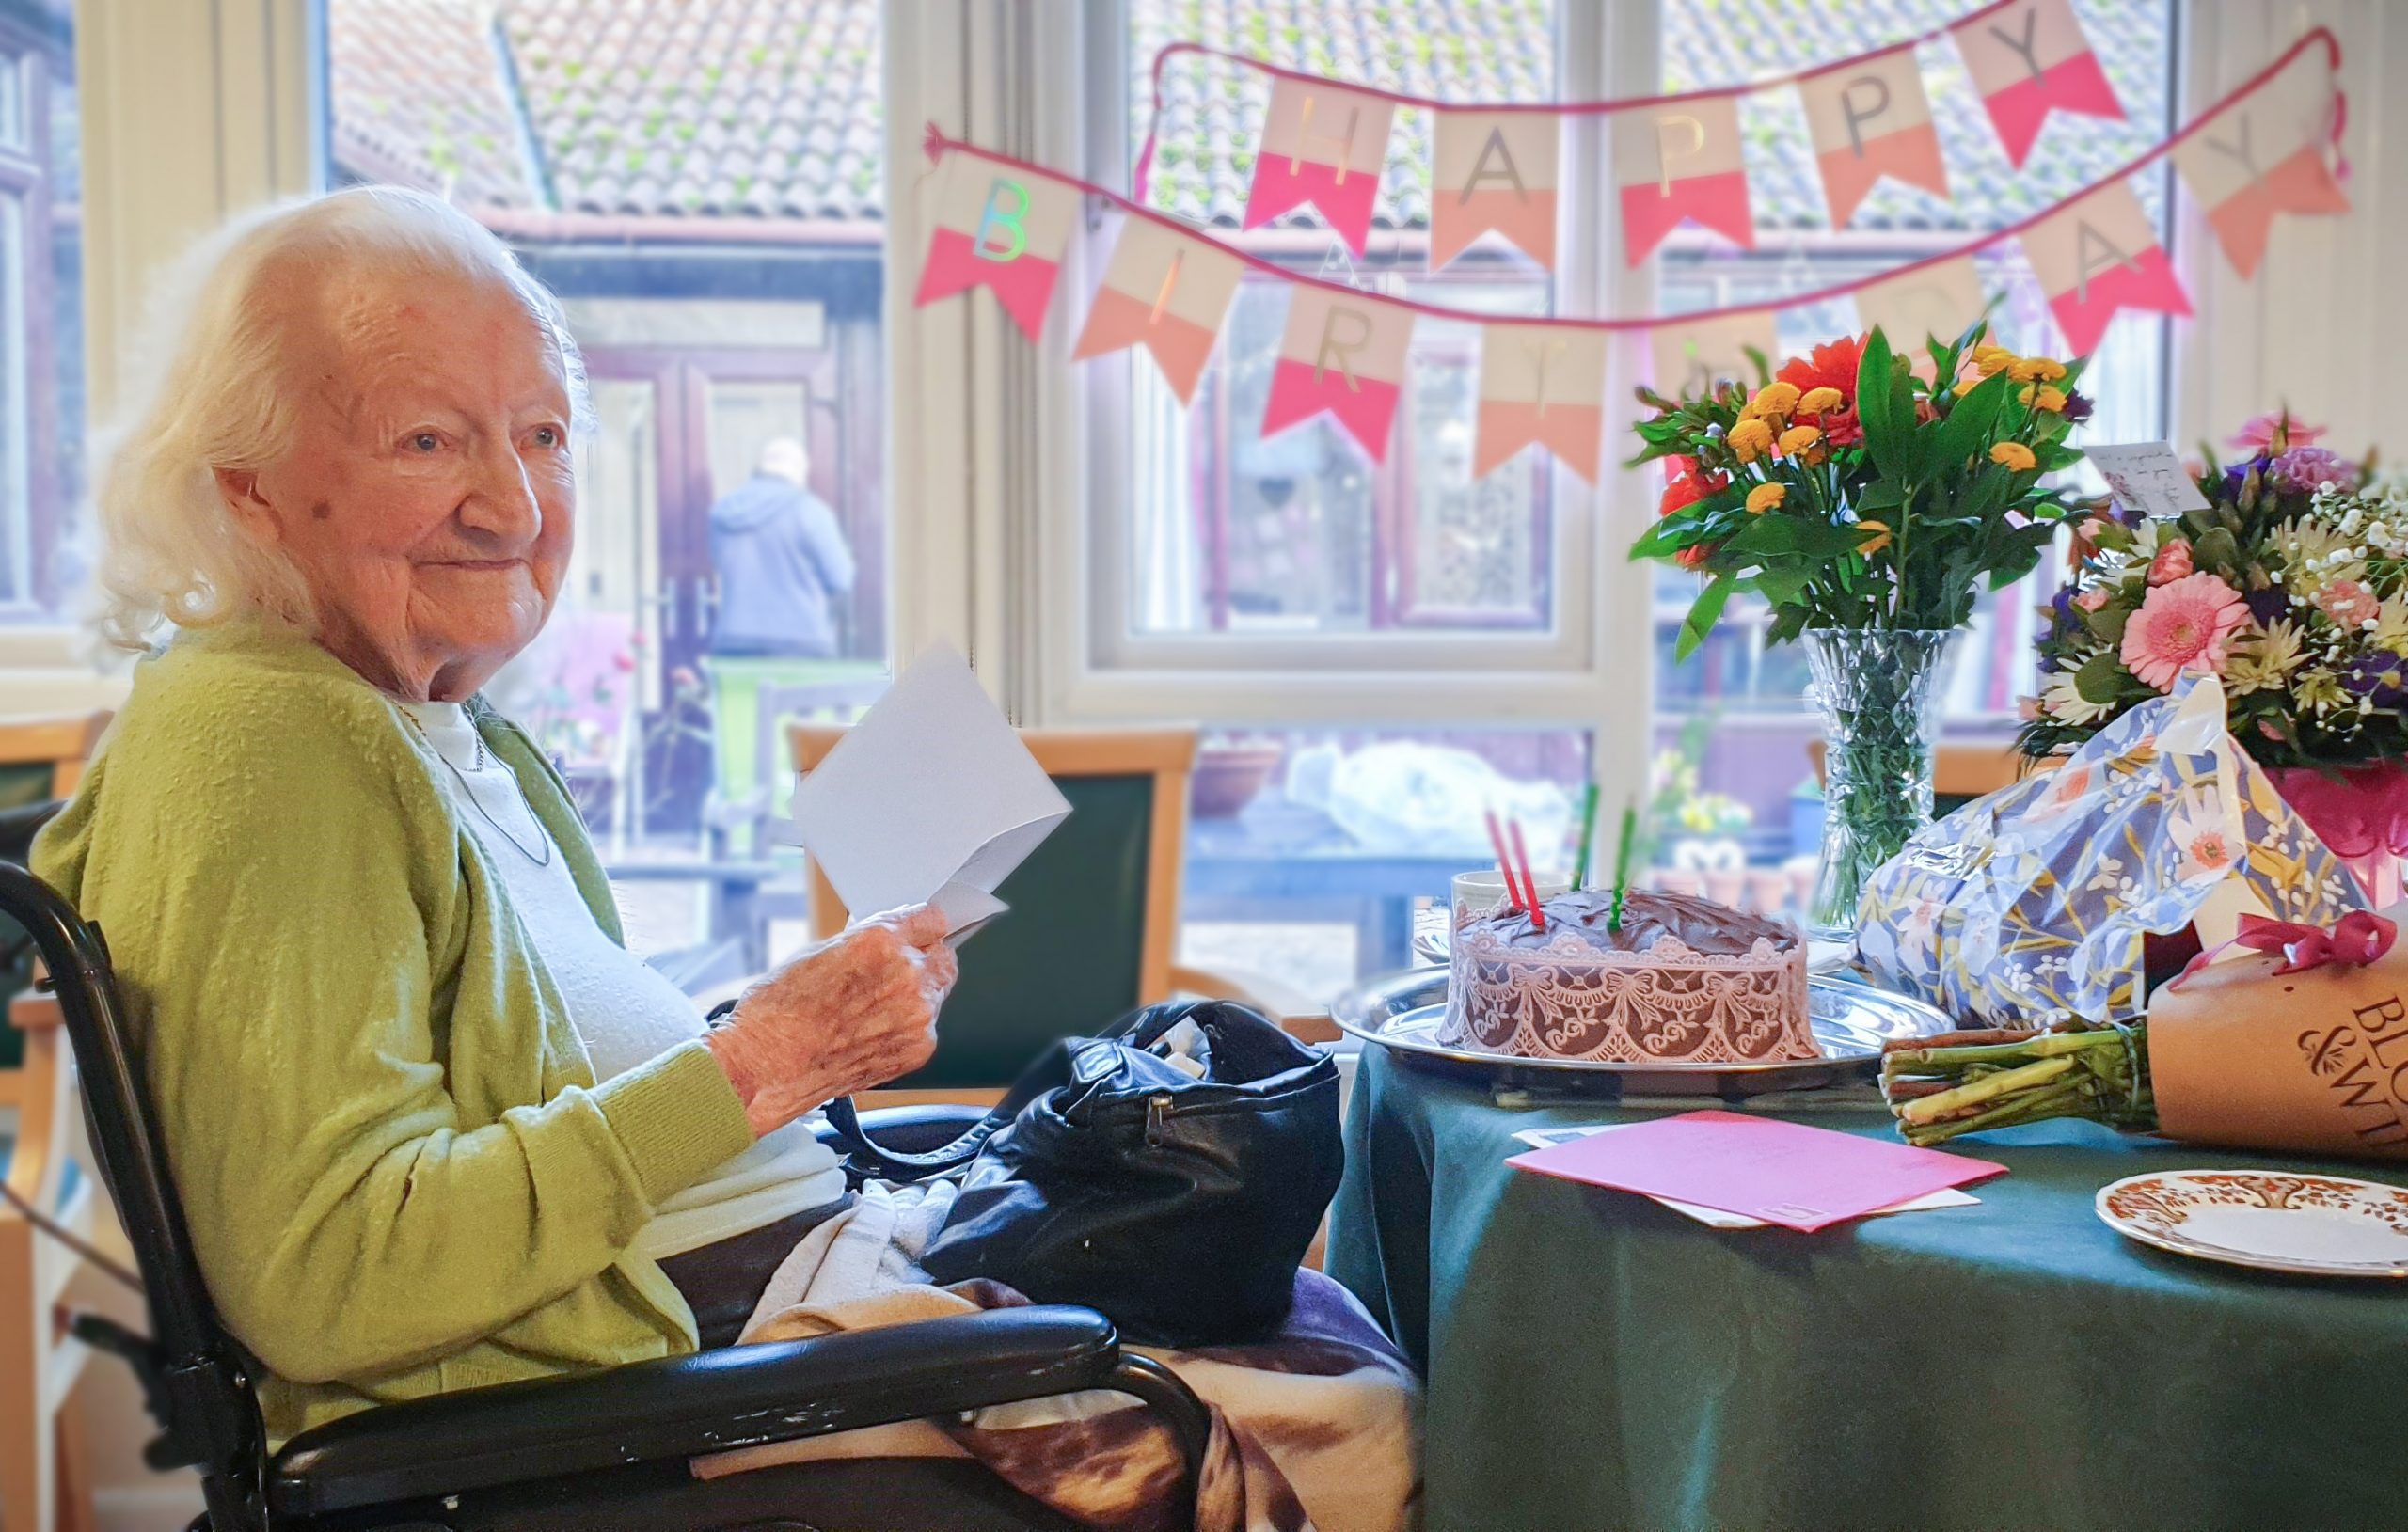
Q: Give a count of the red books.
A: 0